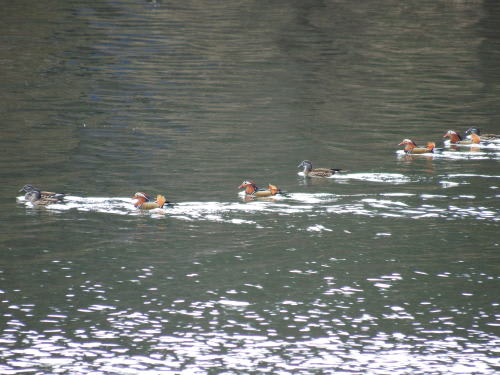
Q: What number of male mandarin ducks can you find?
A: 4